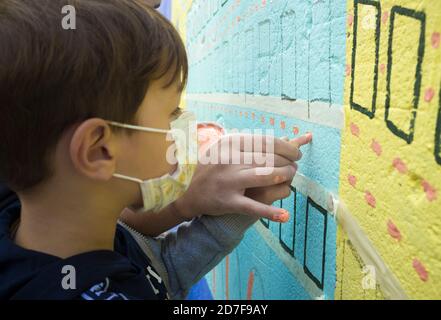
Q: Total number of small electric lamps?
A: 0